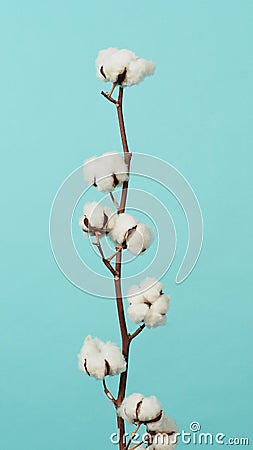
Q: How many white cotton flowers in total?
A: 8